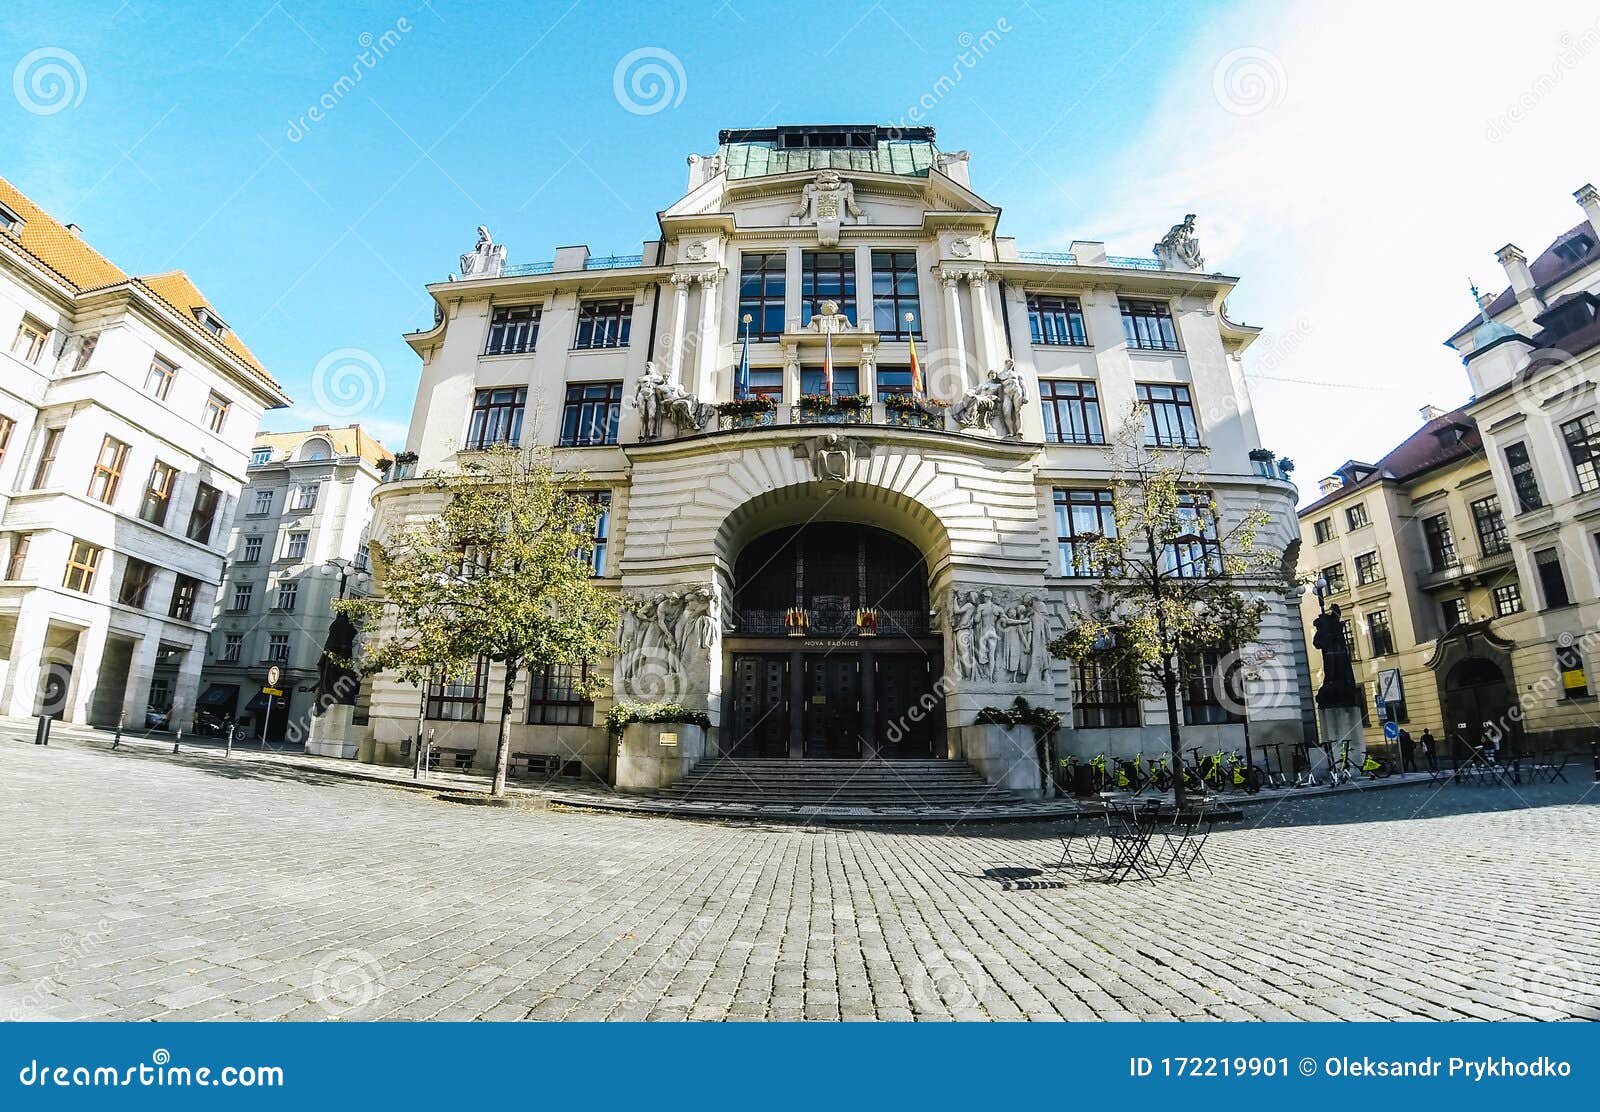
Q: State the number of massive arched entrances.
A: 1